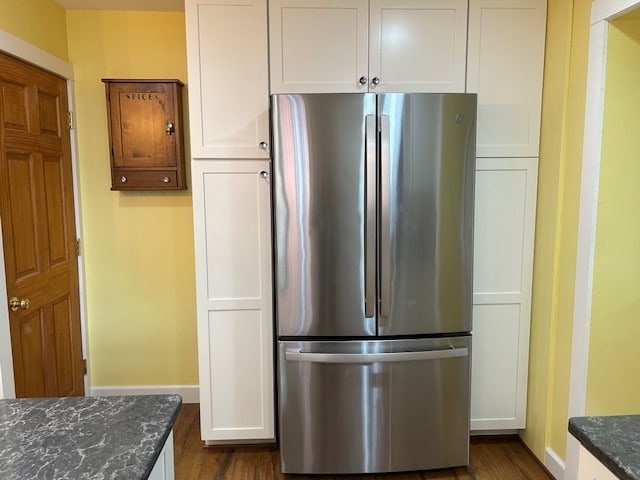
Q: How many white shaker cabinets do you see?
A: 6